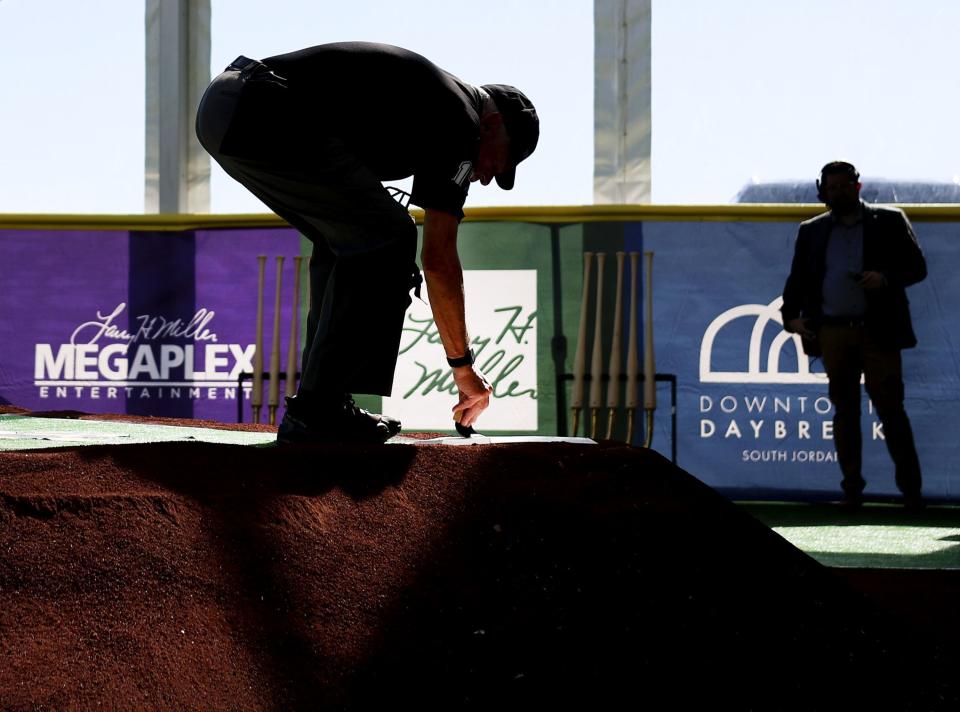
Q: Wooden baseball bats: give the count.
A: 8